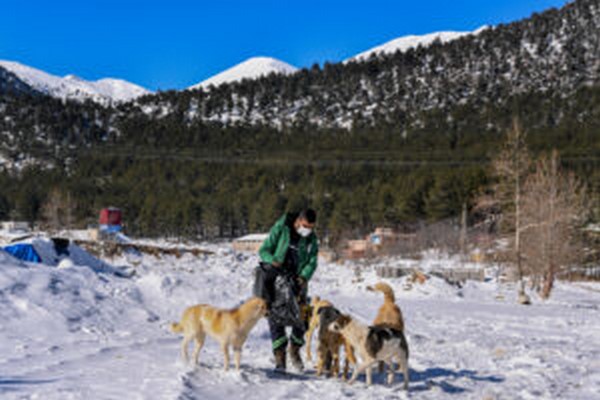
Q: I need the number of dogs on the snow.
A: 5